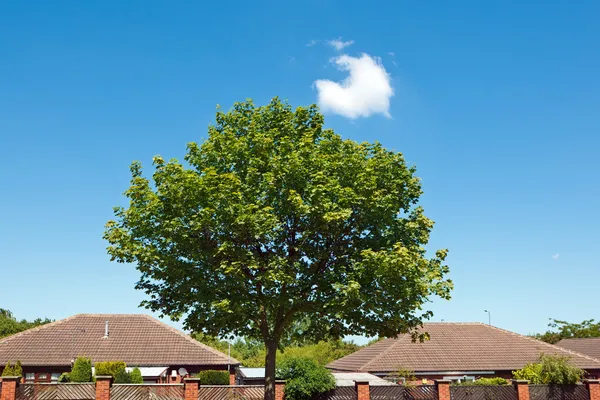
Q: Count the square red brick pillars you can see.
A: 8